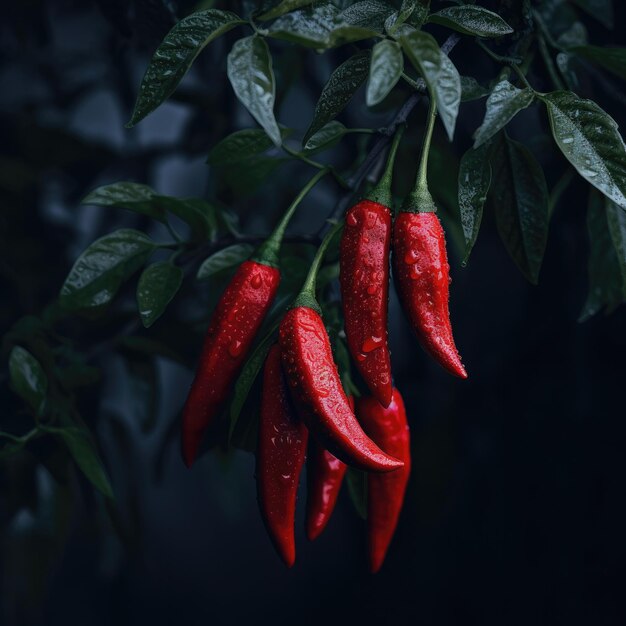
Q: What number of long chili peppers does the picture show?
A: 7